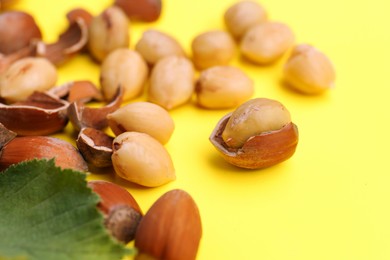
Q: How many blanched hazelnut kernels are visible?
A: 13